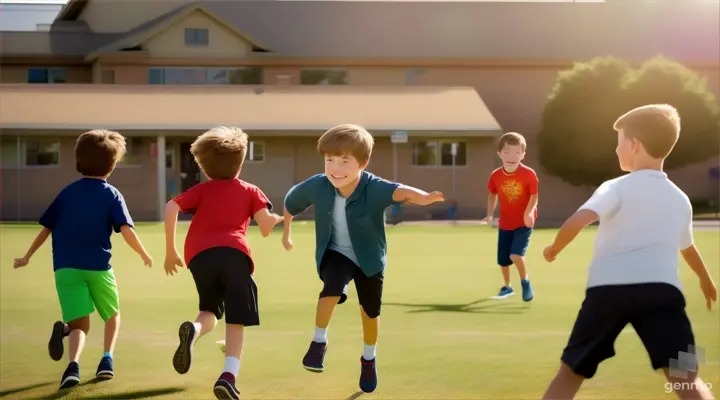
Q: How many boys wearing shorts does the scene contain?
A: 5